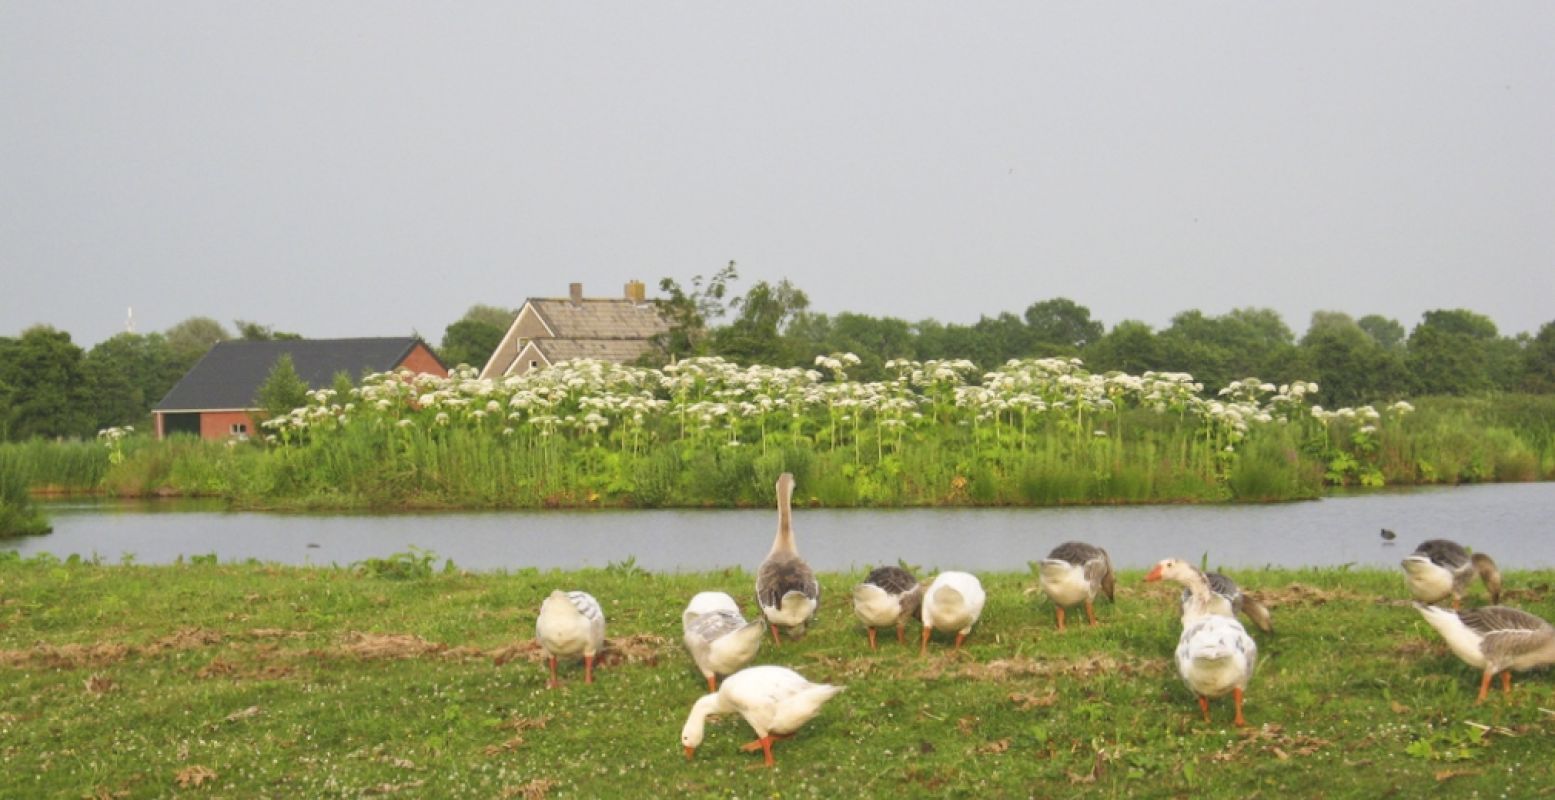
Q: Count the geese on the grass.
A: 11